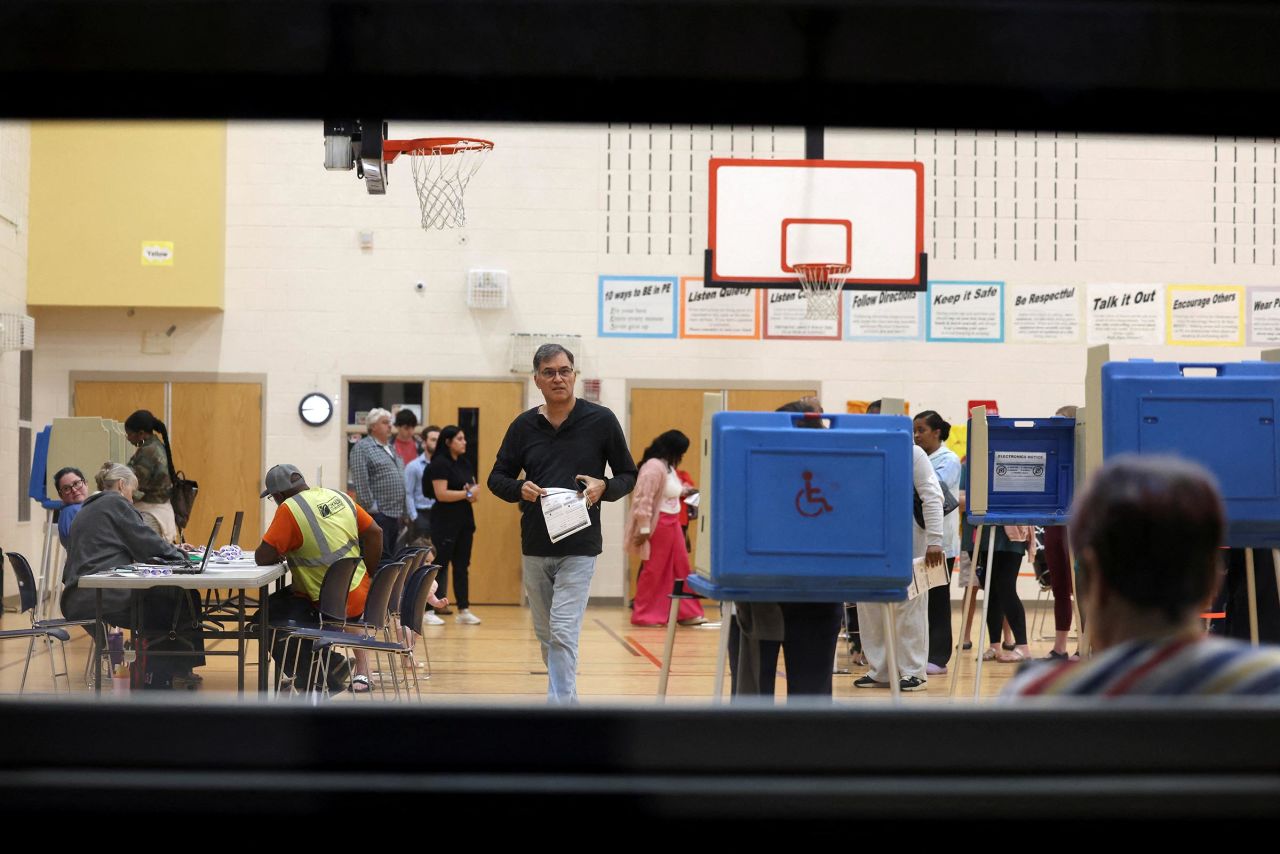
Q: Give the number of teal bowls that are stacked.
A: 0